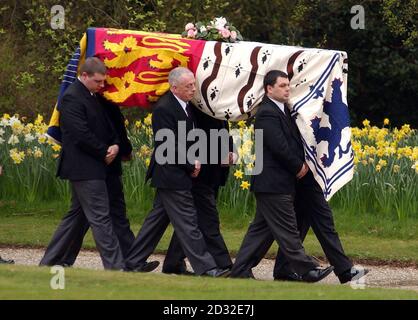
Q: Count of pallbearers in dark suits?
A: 6